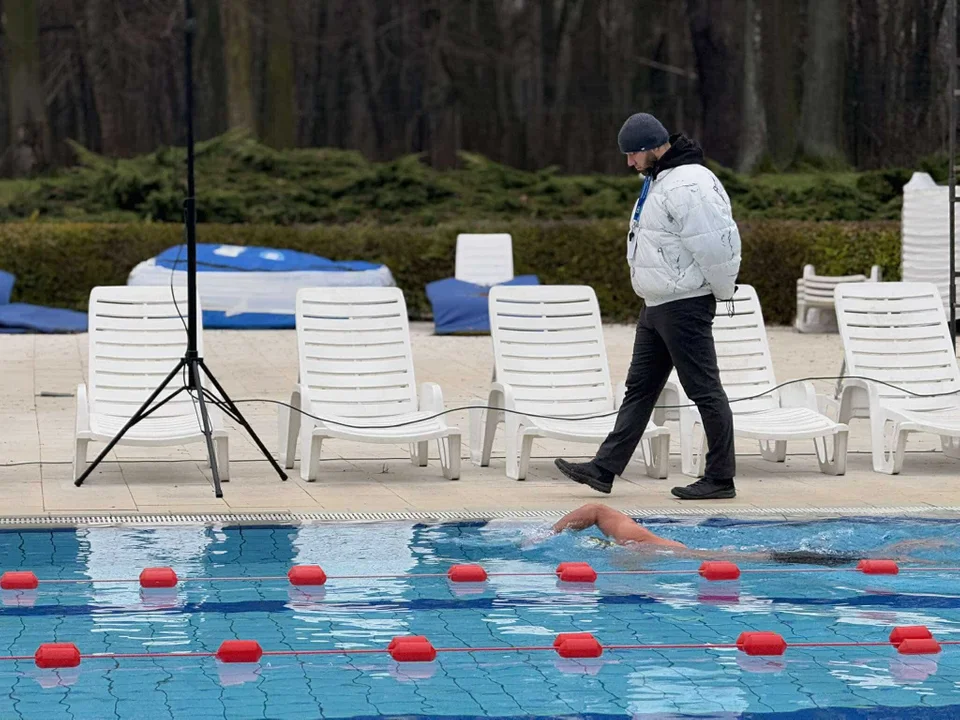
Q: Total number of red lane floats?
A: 13